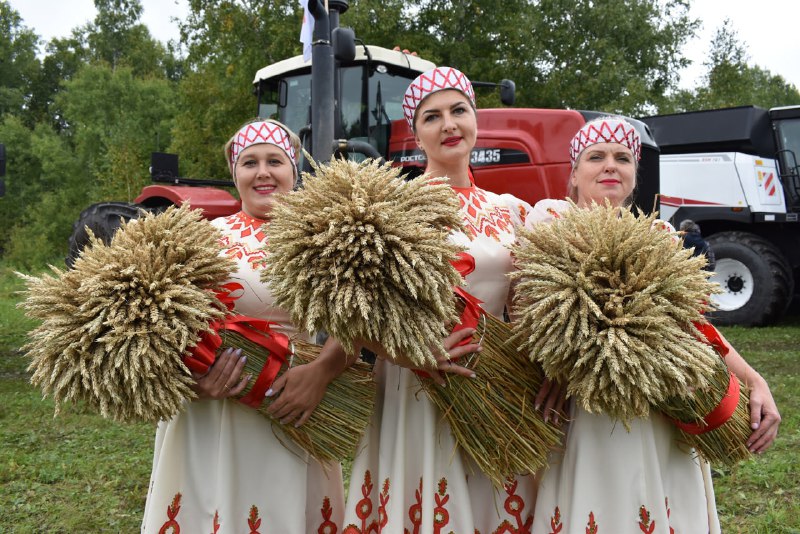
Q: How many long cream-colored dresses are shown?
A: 3